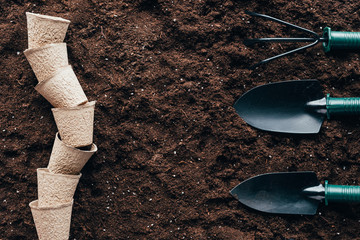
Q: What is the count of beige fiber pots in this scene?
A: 7